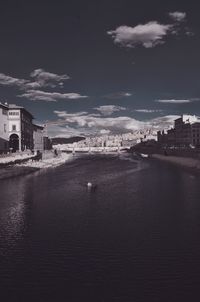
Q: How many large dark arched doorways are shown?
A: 1